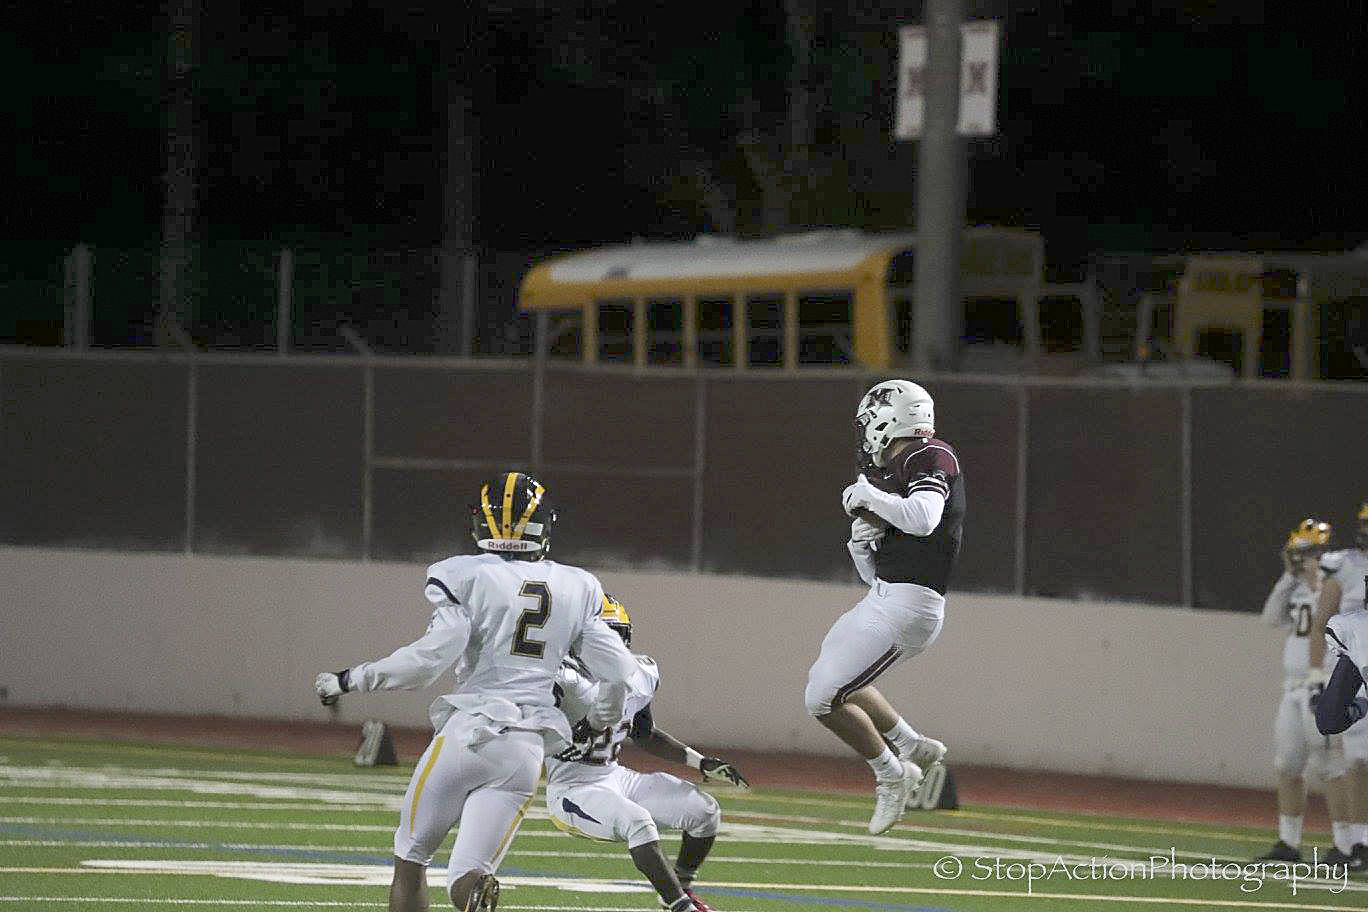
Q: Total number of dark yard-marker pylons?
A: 2